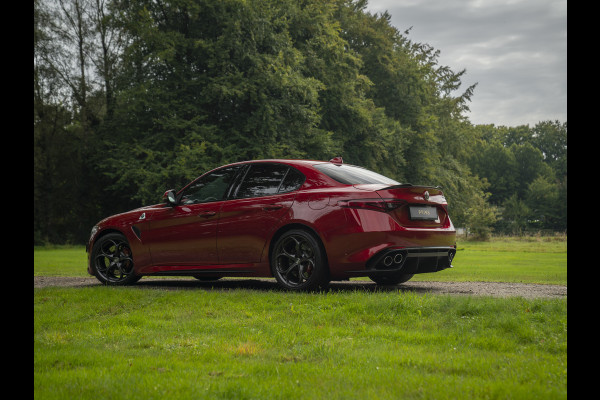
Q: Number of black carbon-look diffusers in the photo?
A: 1